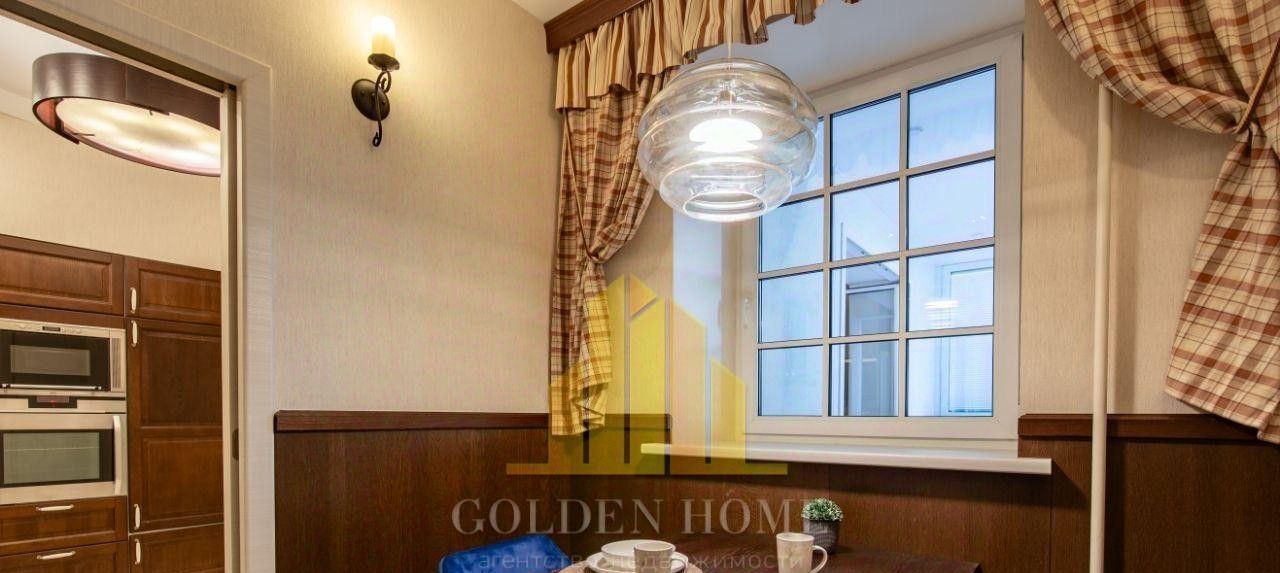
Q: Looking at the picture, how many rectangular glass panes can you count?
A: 12